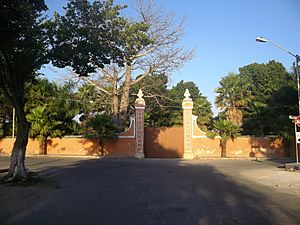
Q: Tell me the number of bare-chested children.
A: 0